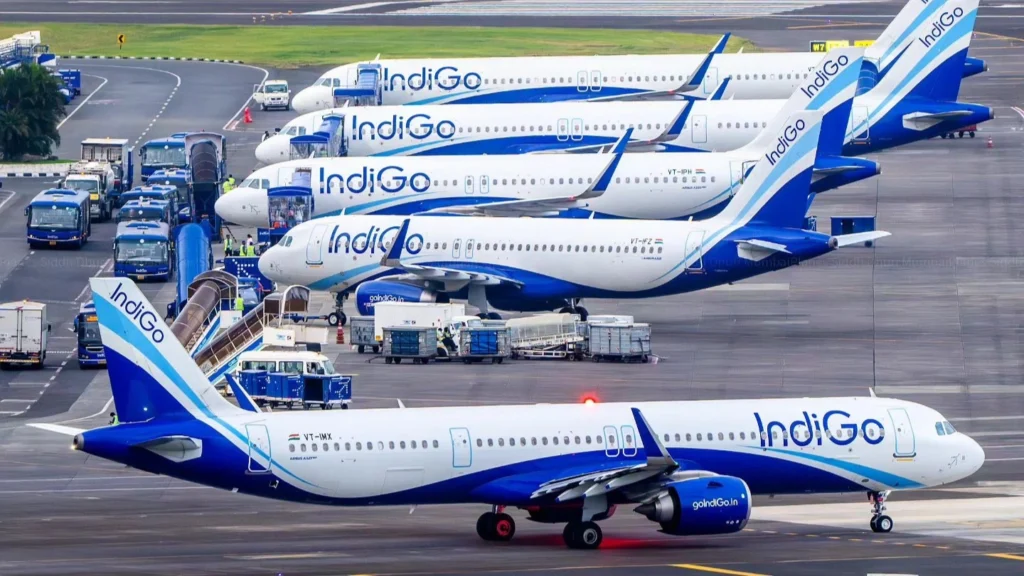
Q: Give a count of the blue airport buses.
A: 7